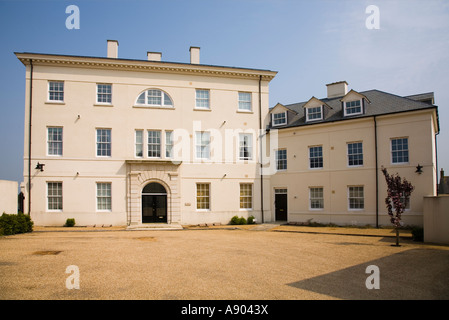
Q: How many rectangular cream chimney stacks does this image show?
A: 4